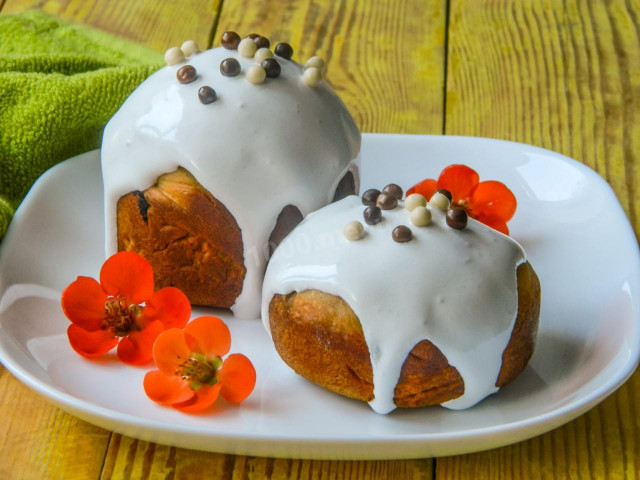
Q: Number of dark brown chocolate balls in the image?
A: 15